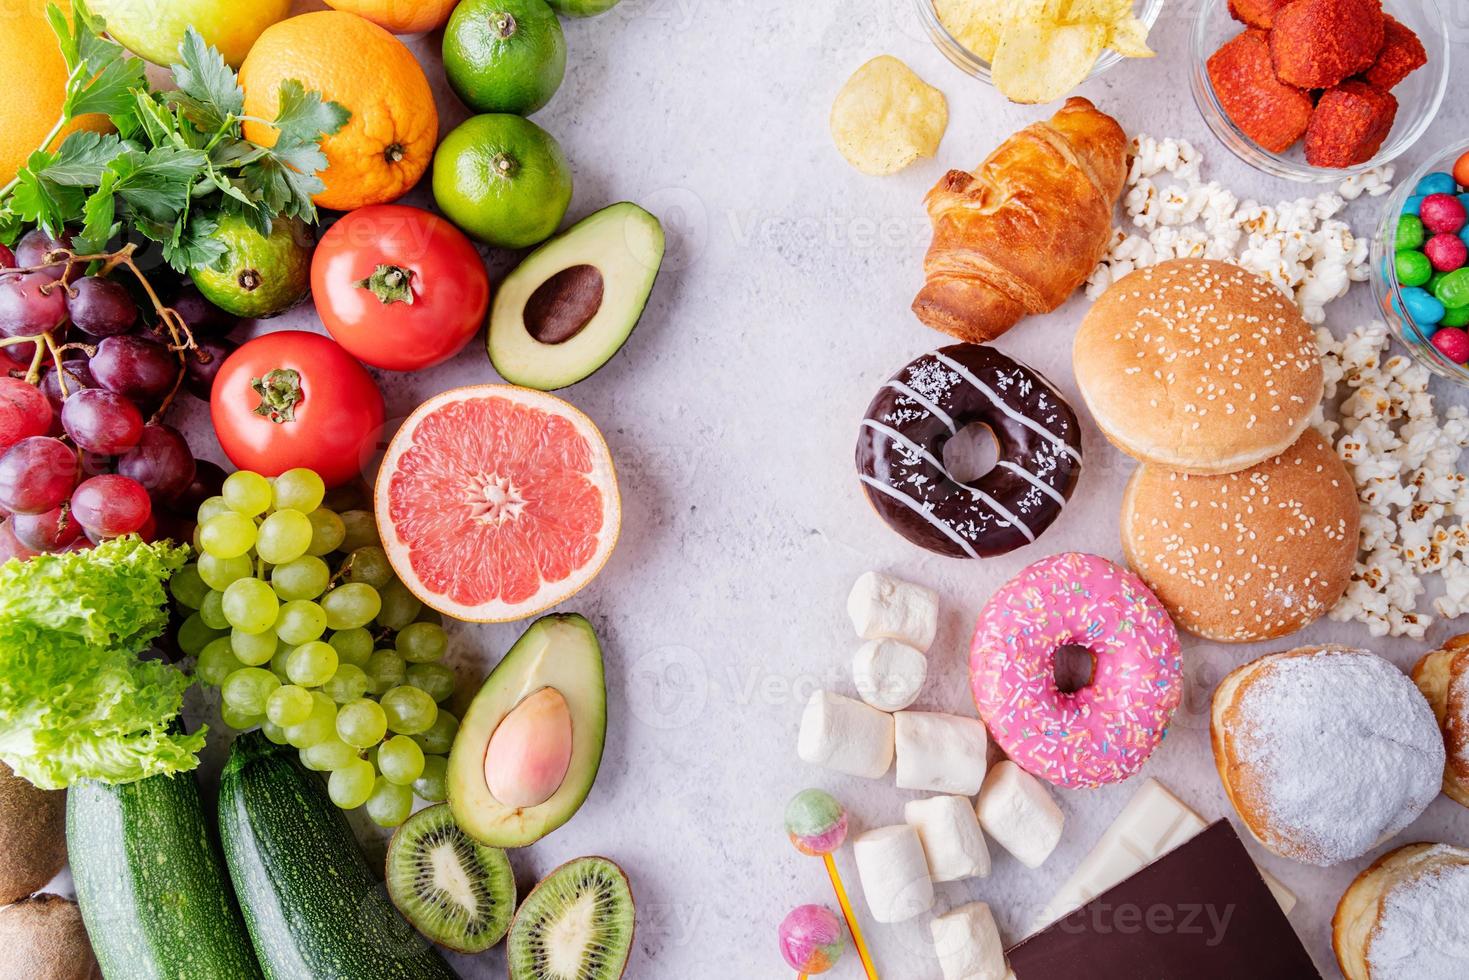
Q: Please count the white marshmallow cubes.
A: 8